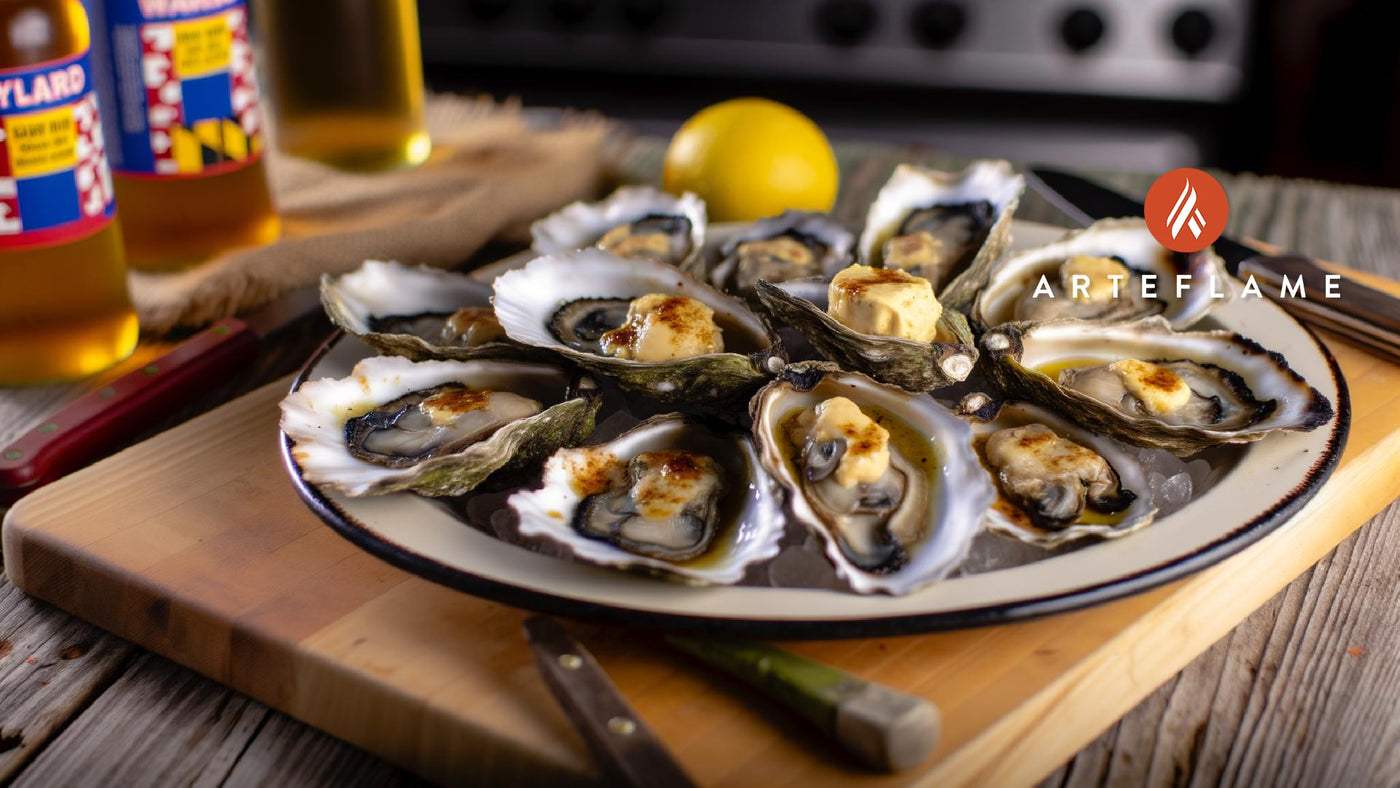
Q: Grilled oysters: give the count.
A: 12